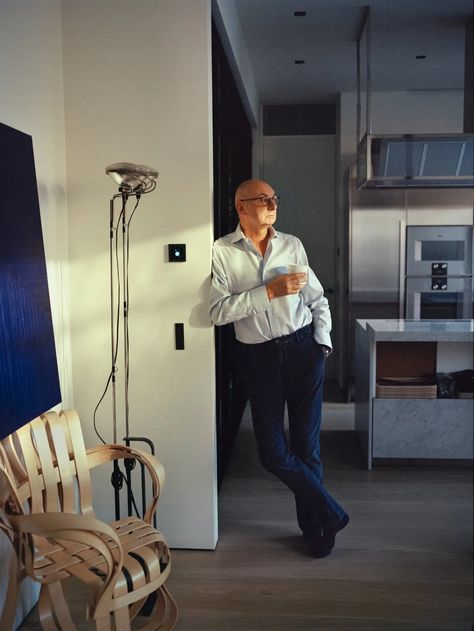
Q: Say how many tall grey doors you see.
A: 1